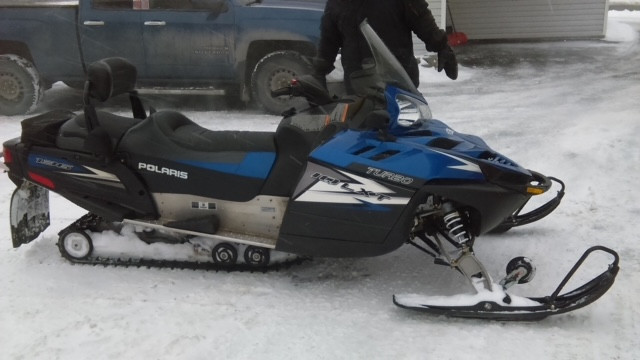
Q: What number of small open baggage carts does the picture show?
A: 0